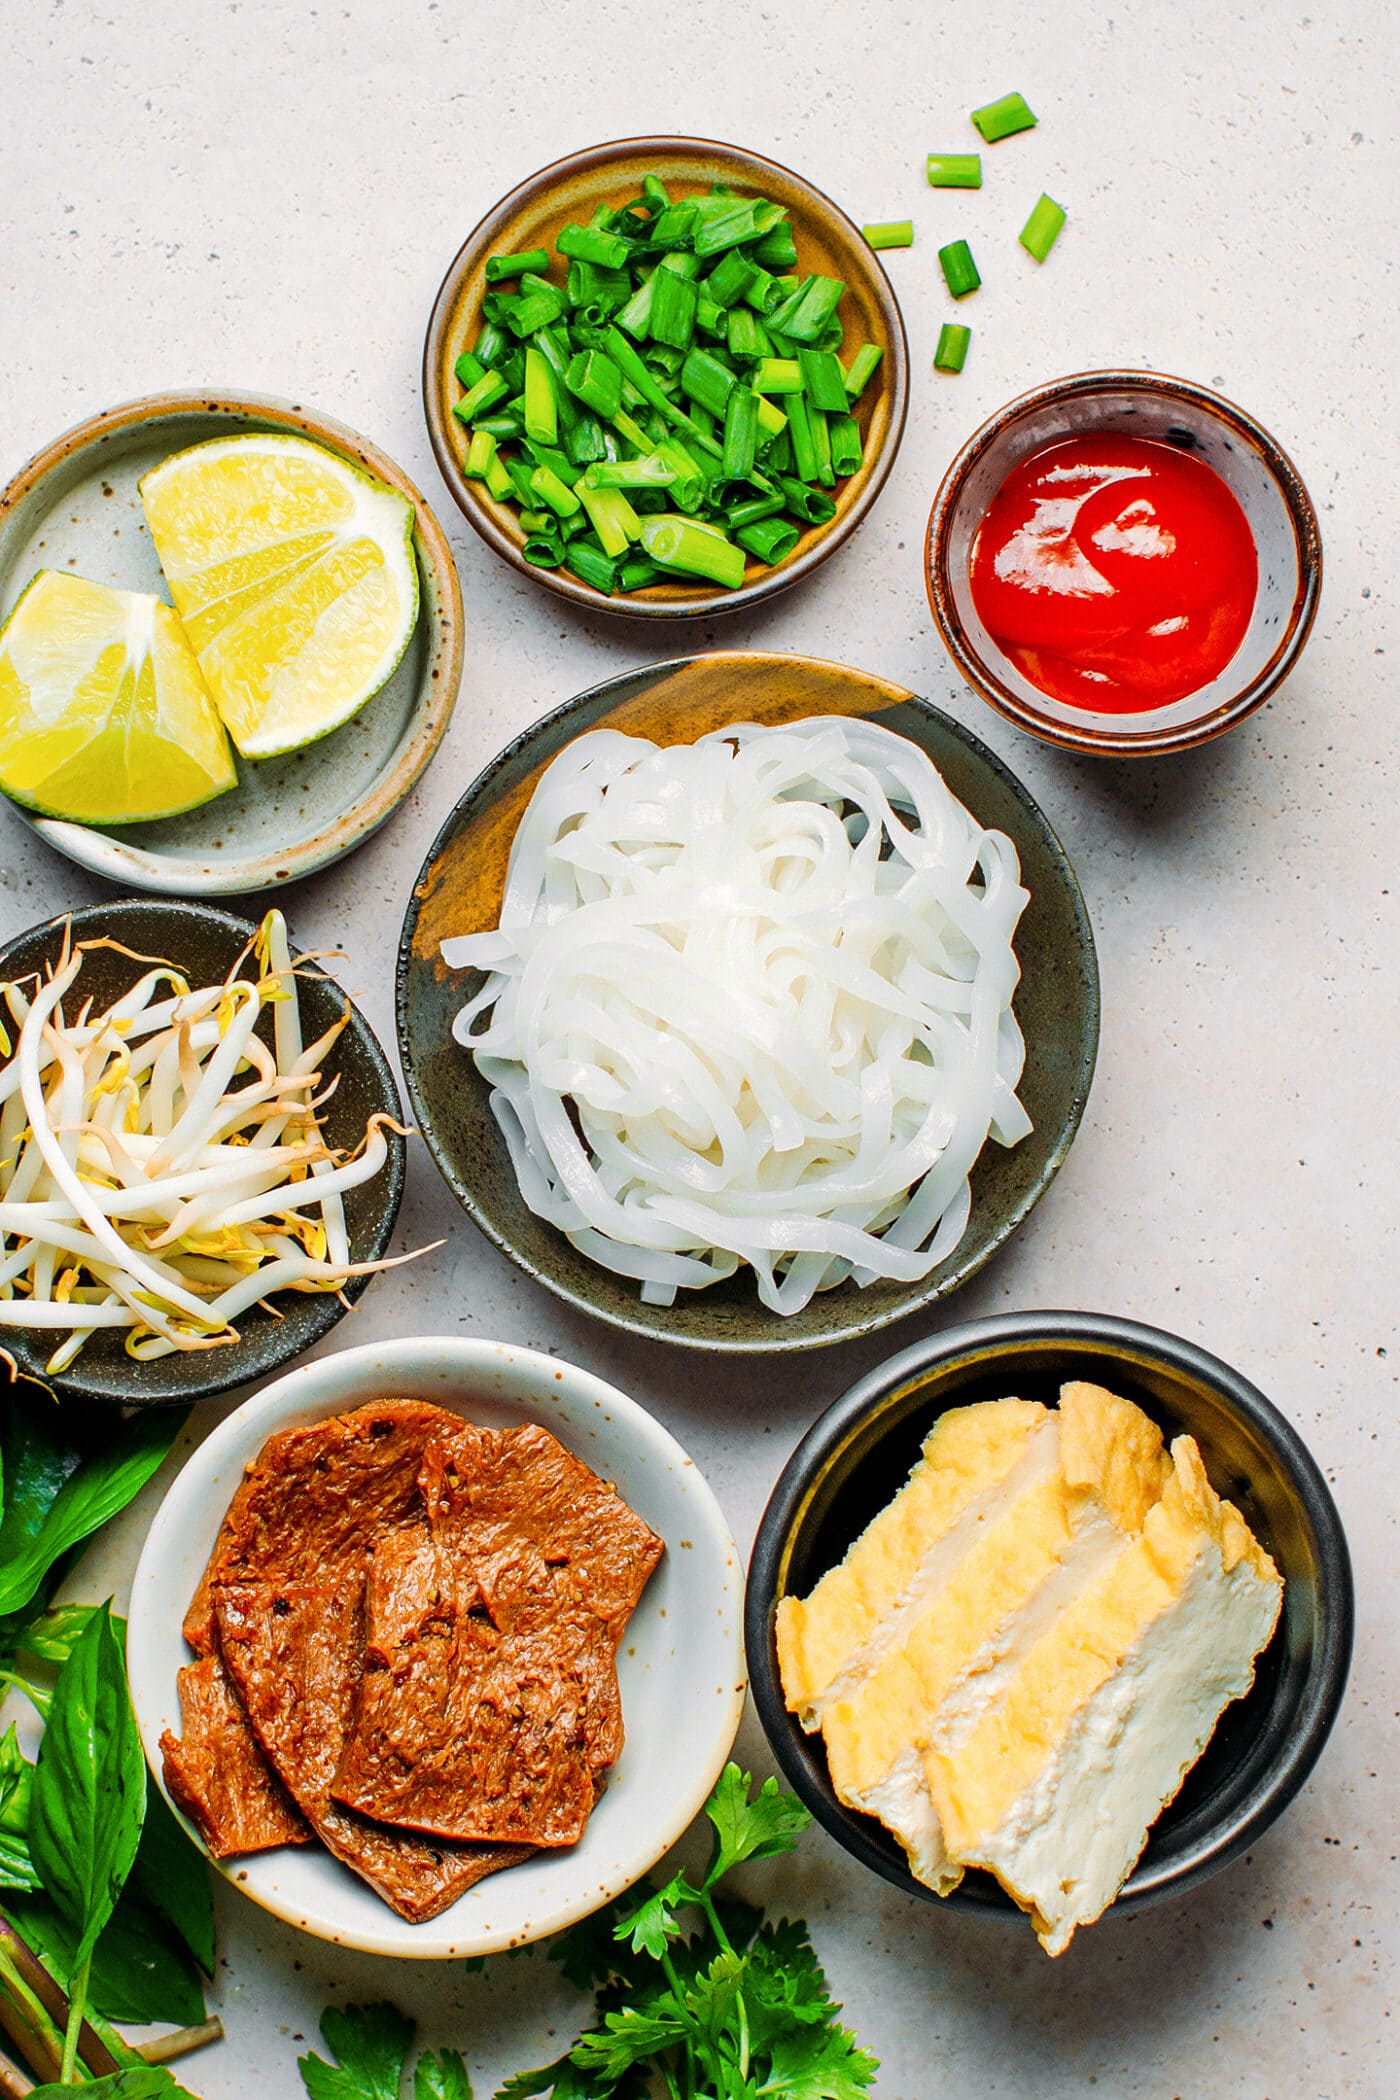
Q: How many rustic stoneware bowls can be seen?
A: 7